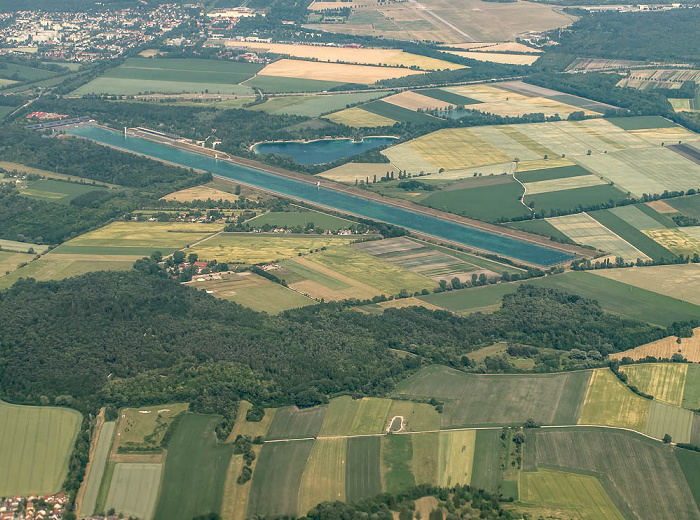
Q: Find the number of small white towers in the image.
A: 3